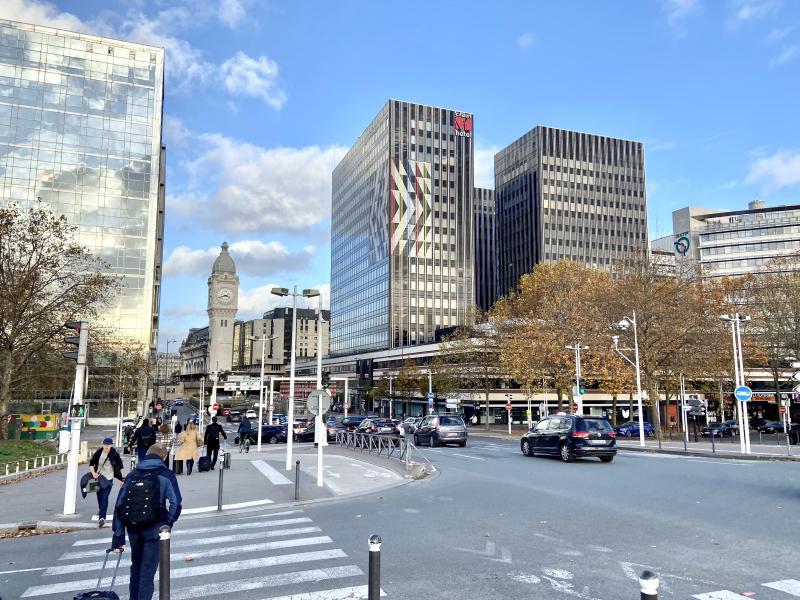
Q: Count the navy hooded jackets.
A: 1